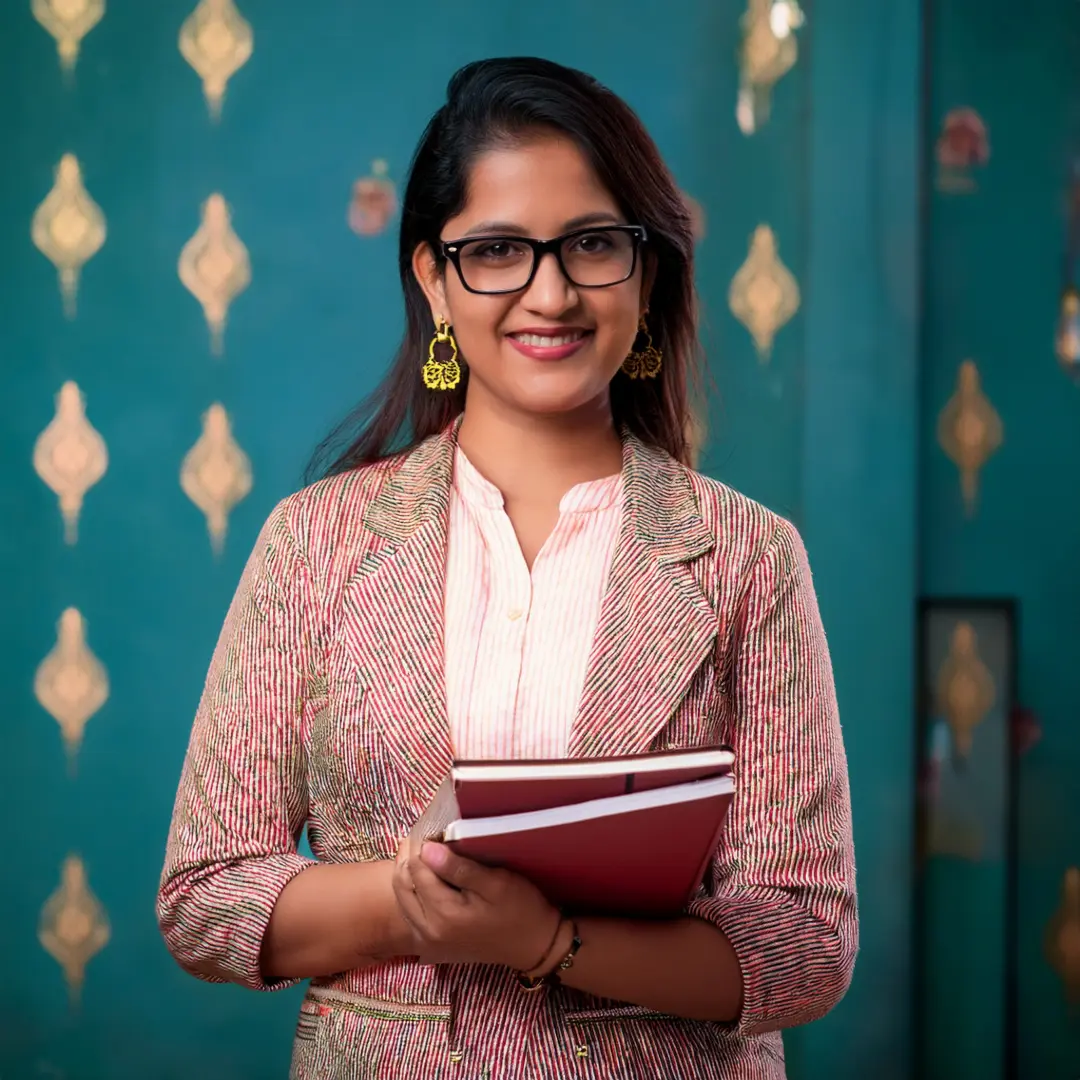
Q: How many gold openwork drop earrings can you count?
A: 2